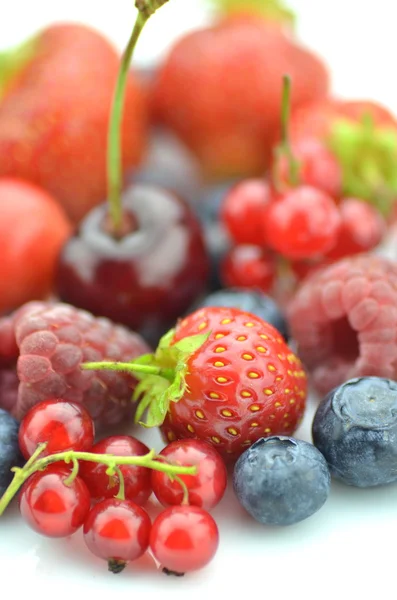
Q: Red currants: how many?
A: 11